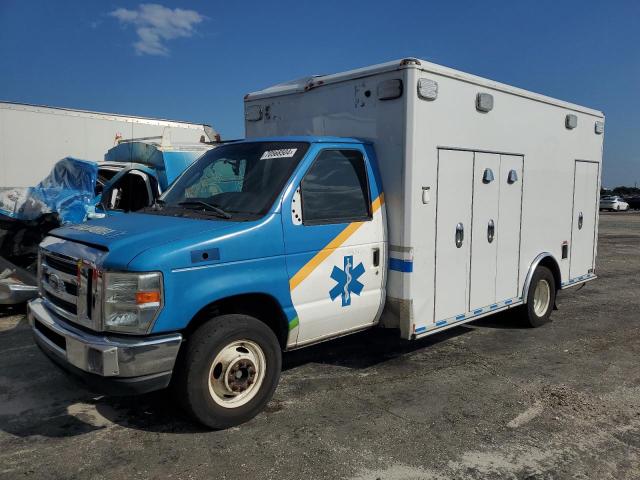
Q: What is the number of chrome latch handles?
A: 3